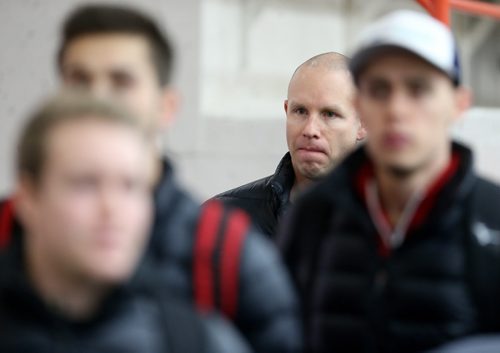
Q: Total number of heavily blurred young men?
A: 3